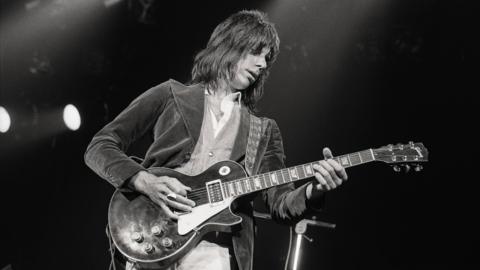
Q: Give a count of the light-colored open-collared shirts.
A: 1